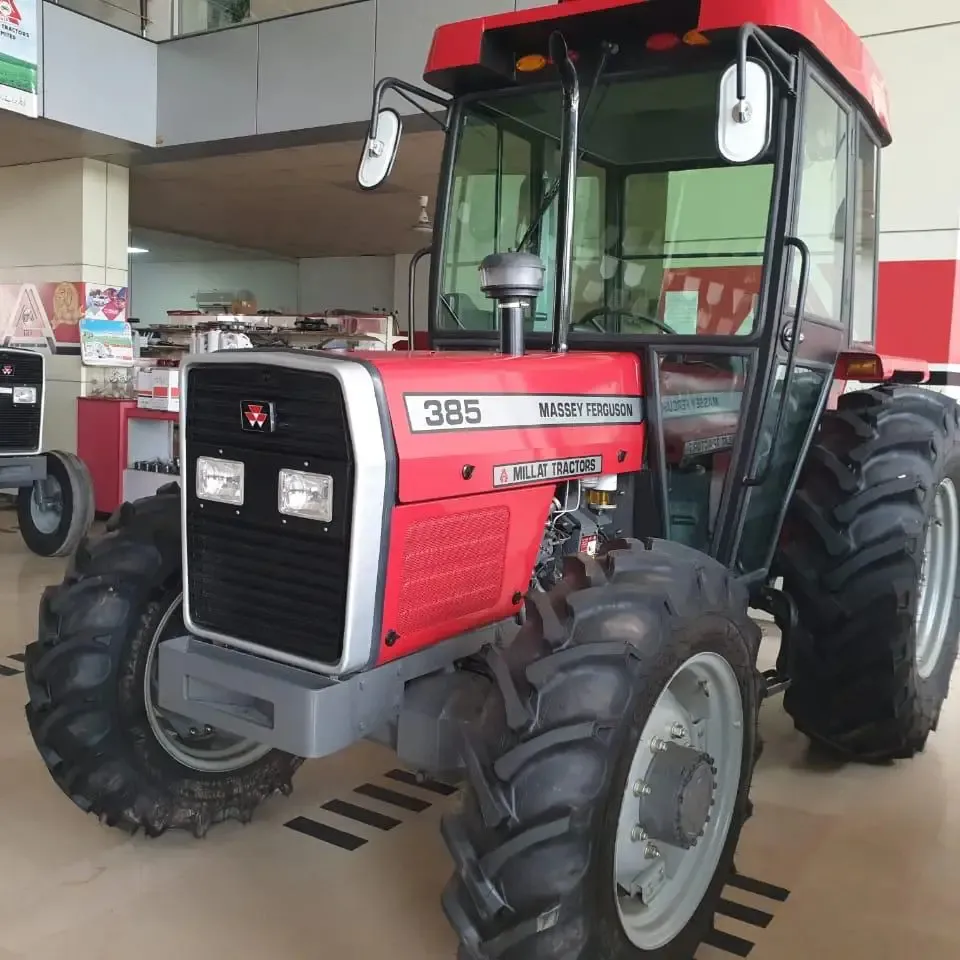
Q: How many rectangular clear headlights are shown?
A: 3